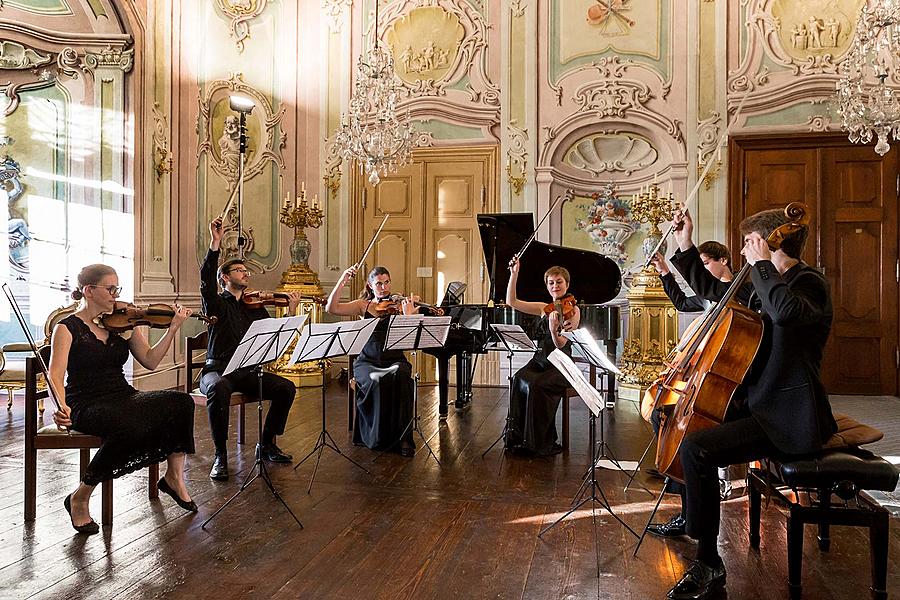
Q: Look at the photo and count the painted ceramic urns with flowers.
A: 1